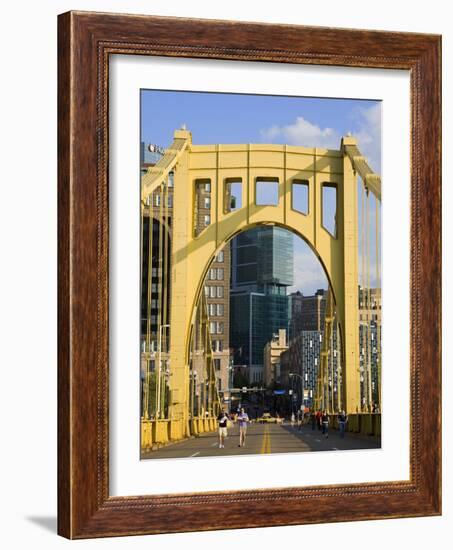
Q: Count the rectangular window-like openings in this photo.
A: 5